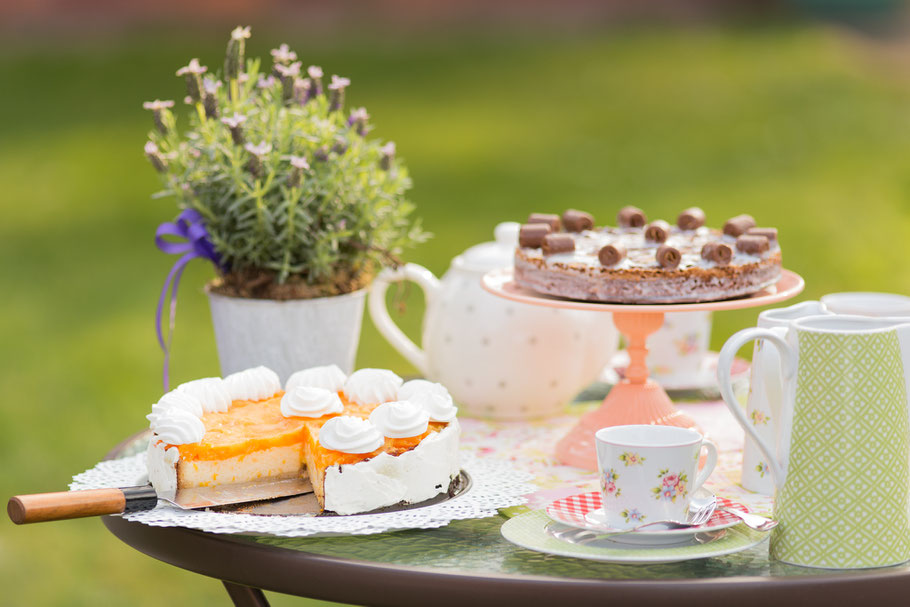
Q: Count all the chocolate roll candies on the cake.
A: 13